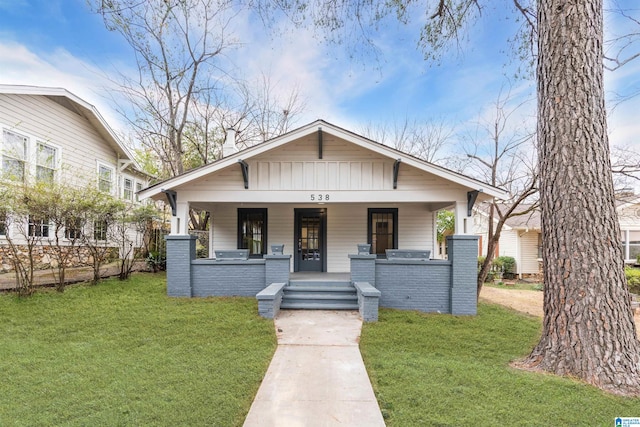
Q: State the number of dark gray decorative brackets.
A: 5